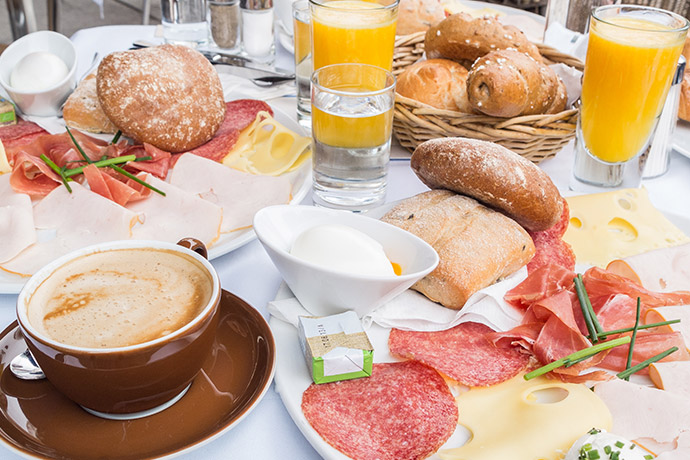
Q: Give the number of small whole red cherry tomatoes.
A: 0